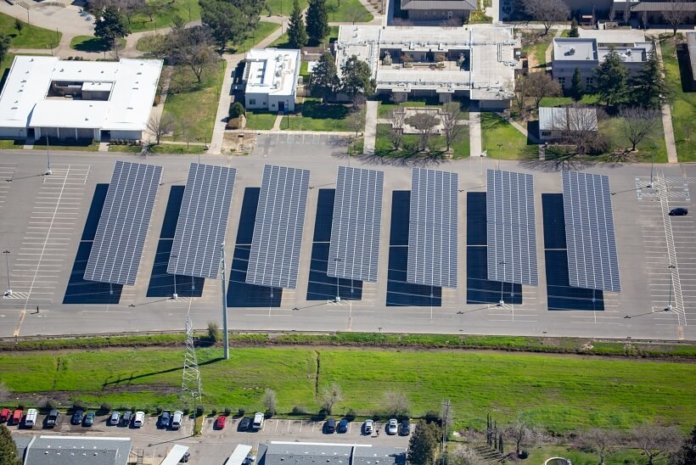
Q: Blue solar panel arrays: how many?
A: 7